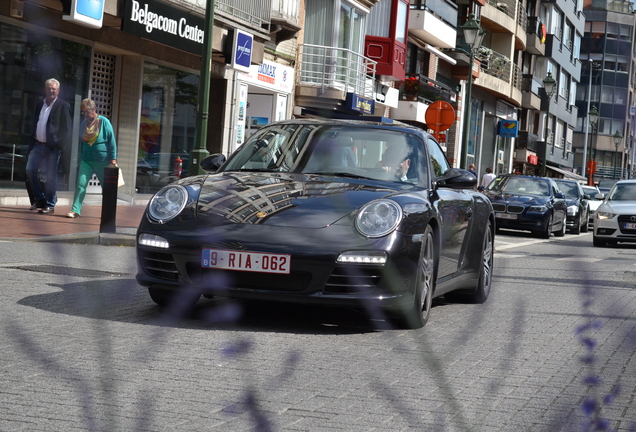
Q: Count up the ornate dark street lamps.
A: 4